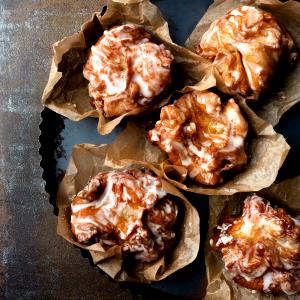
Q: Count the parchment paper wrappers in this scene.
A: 5